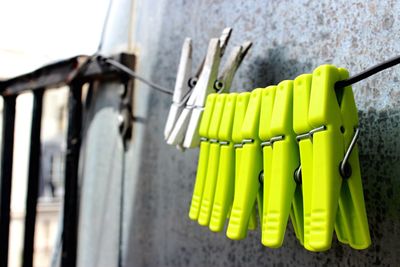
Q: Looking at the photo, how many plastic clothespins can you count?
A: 9